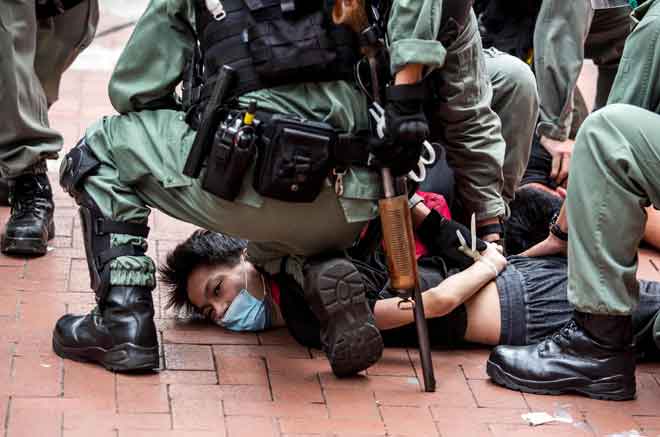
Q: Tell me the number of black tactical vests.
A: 1